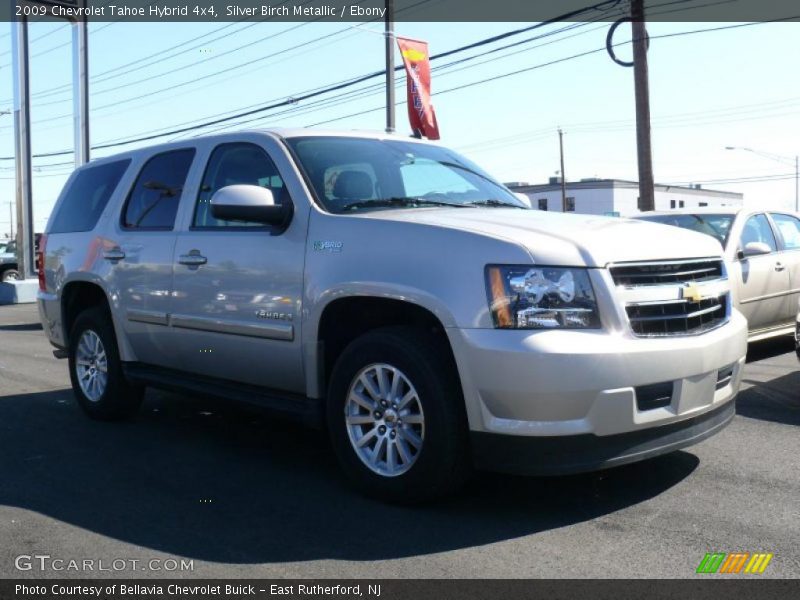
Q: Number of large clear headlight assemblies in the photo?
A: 1